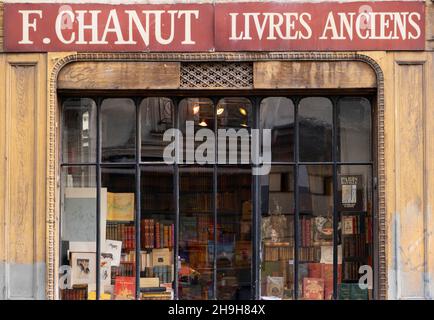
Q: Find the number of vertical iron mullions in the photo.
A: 7